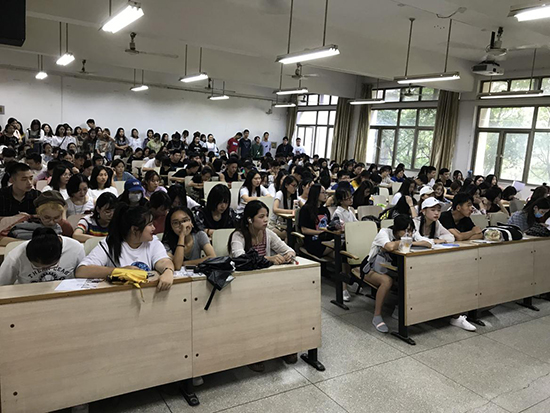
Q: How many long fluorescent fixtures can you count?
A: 13